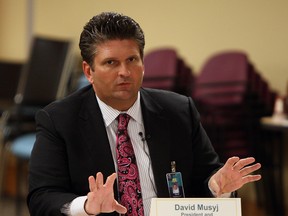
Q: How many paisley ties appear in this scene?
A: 1